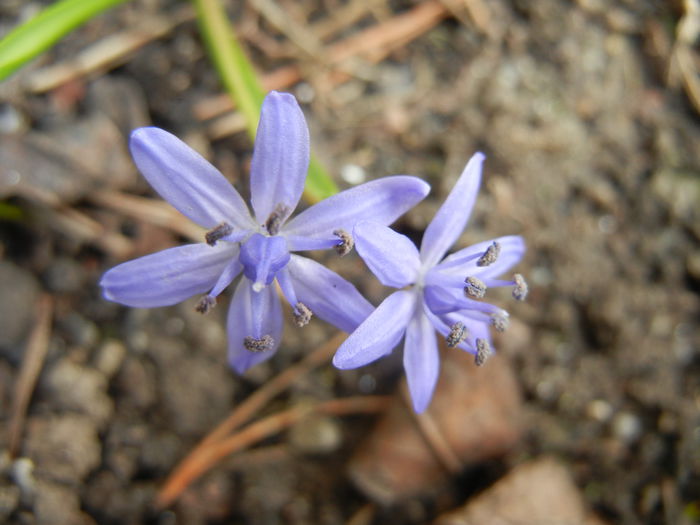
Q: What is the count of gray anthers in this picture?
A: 12